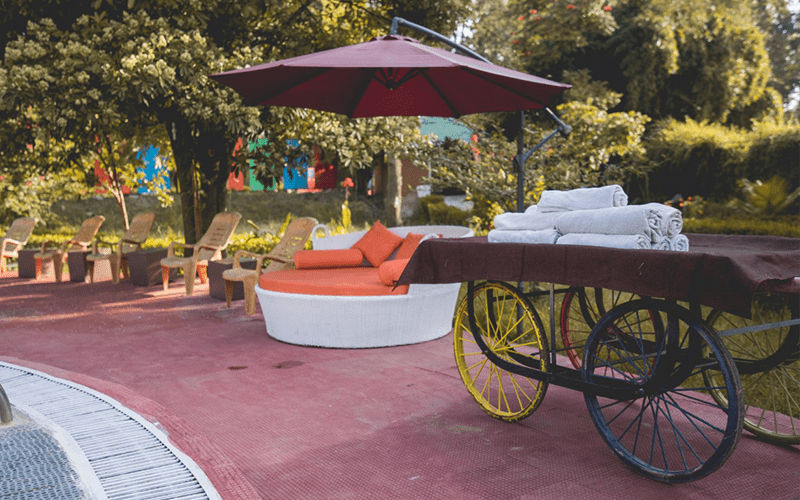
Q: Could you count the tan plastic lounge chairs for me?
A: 5